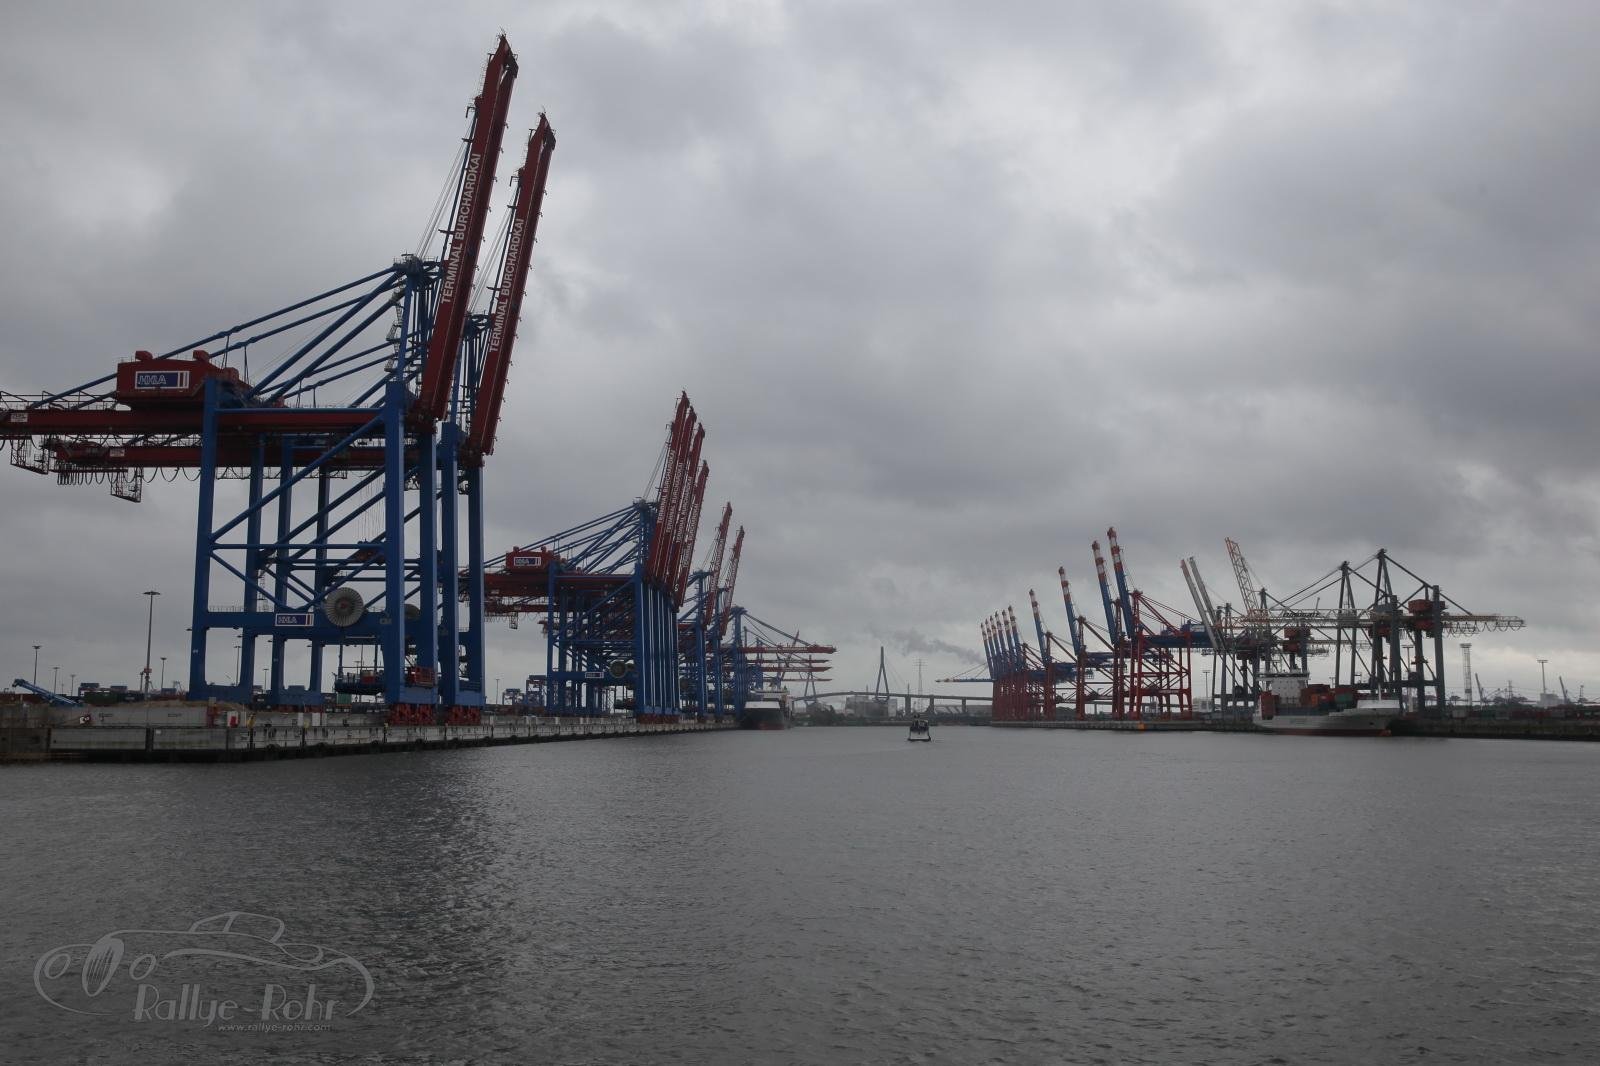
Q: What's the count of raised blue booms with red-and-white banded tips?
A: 10